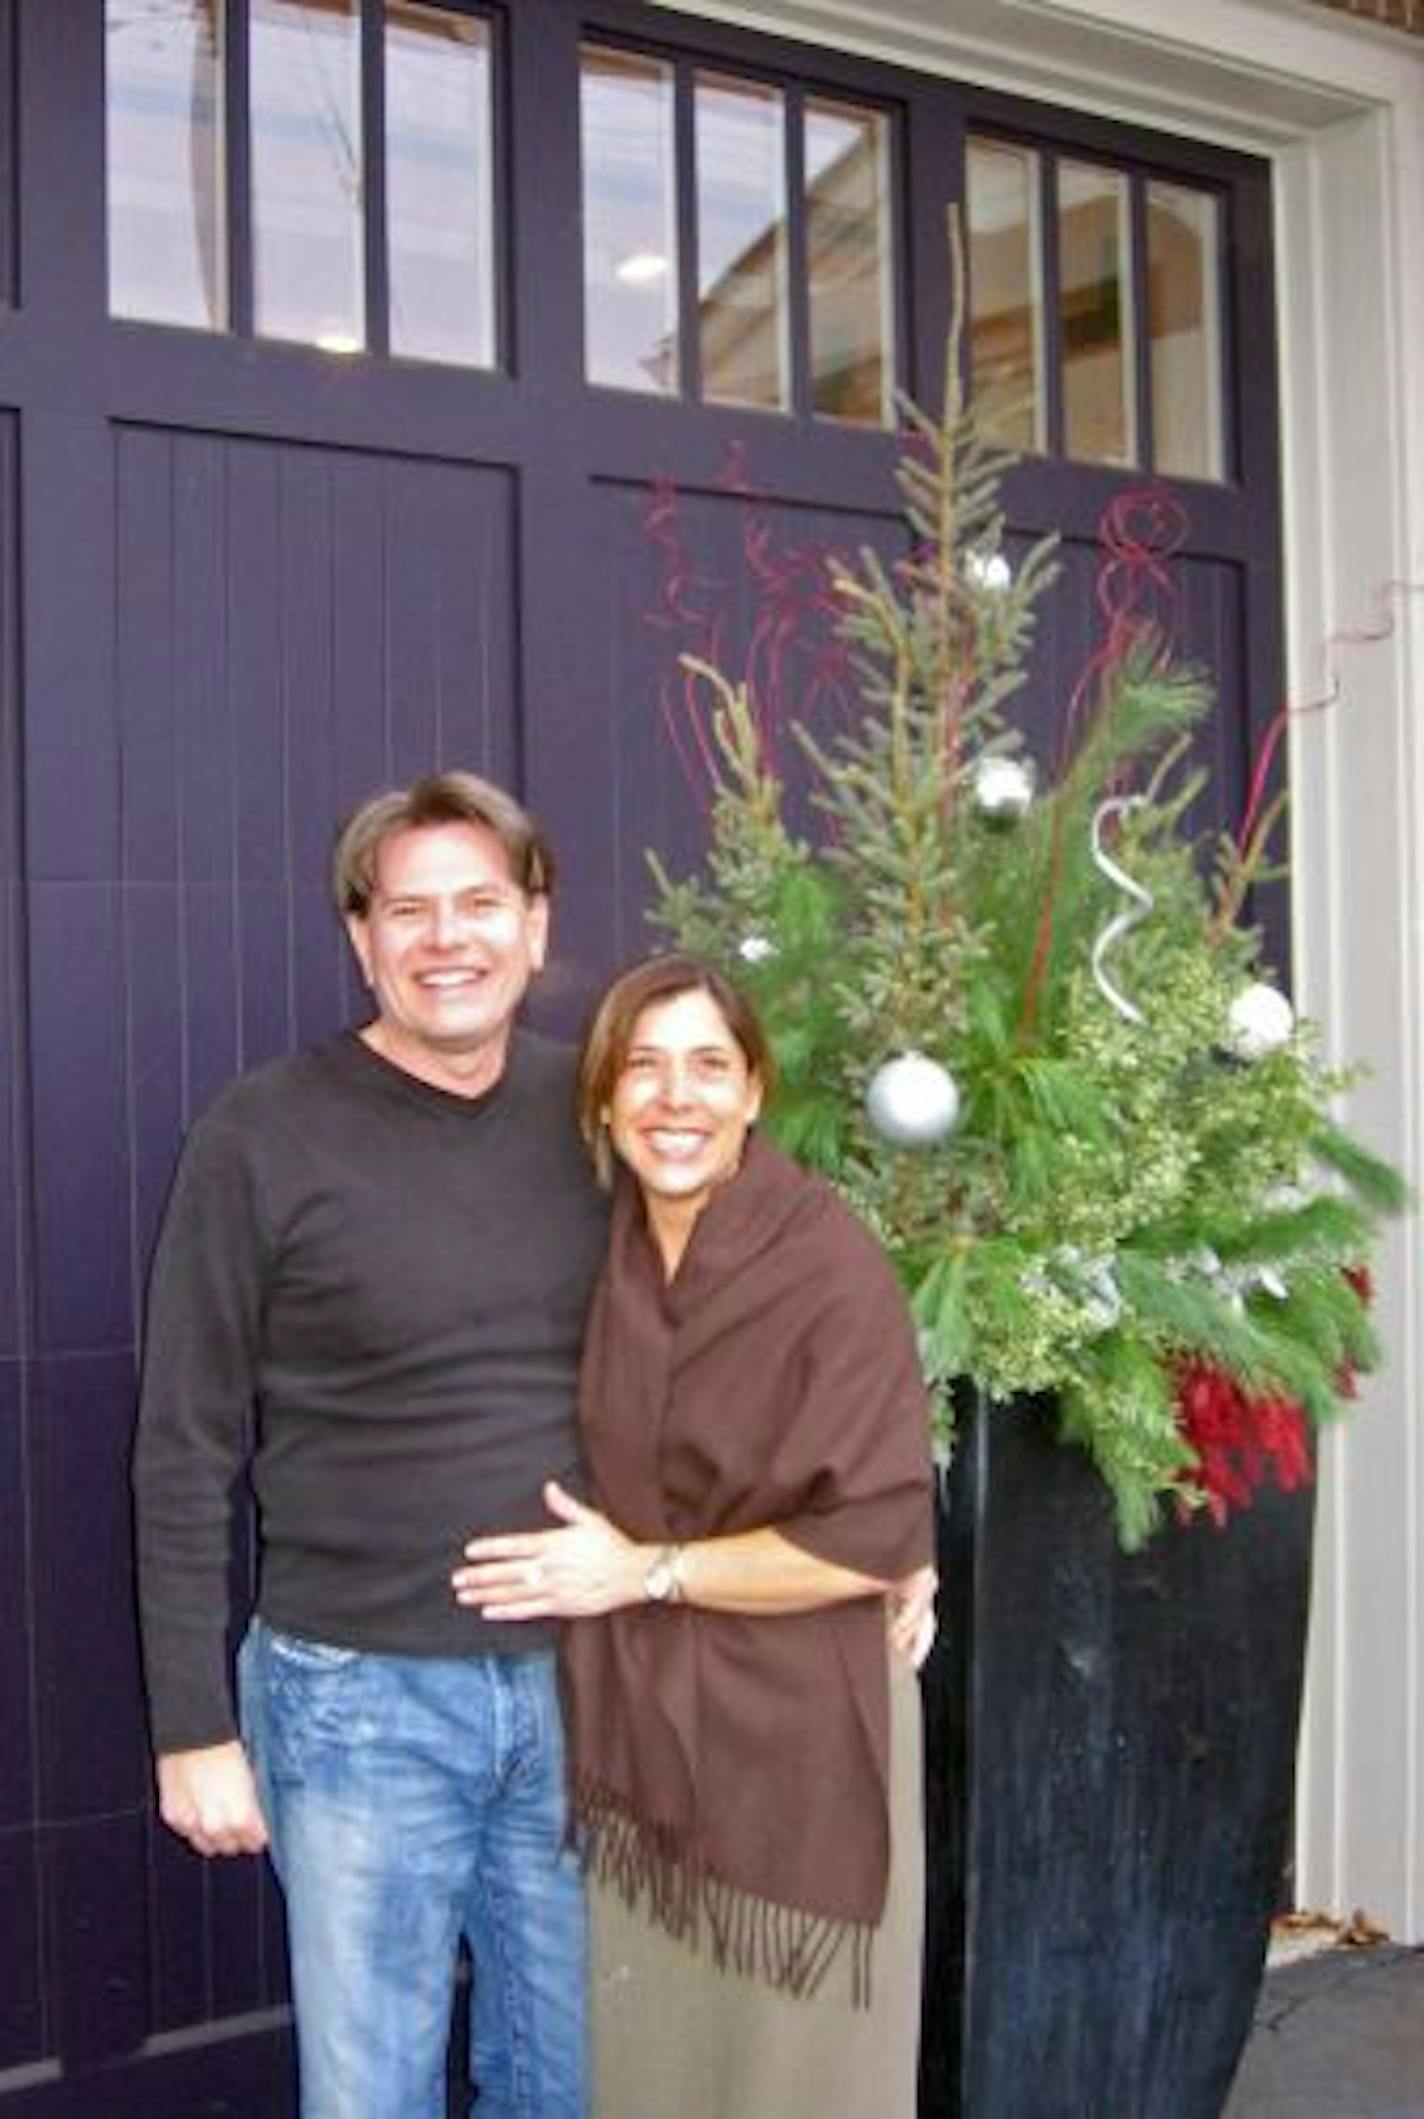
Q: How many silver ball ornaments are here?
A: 5